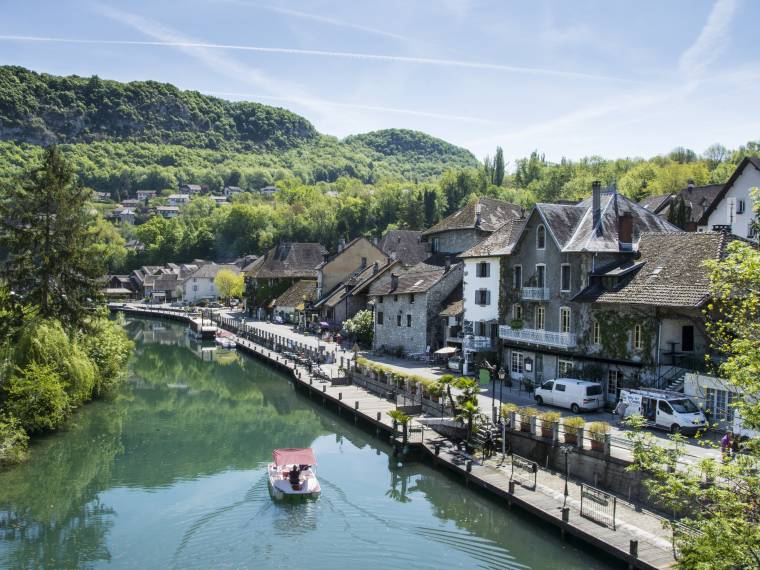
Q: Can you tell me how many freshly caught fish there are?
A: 0